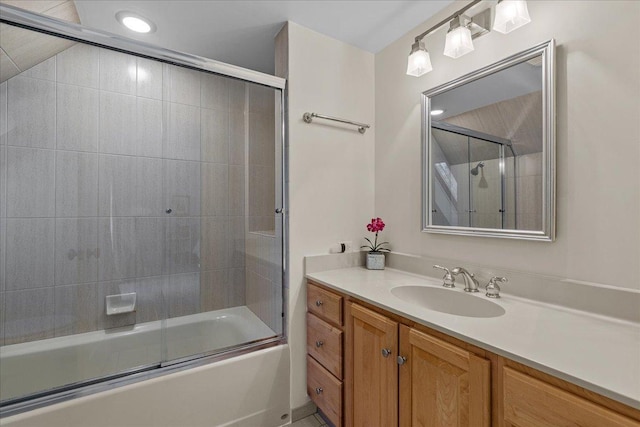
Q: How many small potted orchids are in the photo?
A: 1